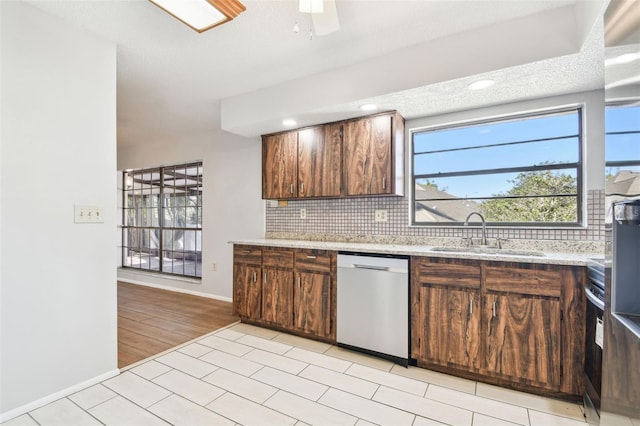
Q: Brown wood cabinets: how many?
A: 8